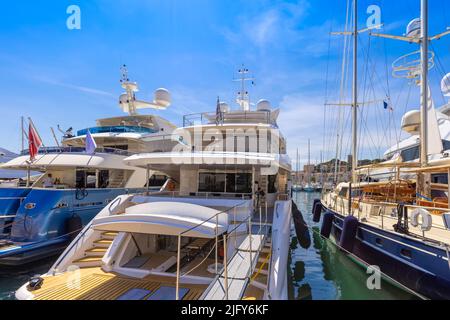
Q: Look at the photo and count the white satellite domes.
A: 7